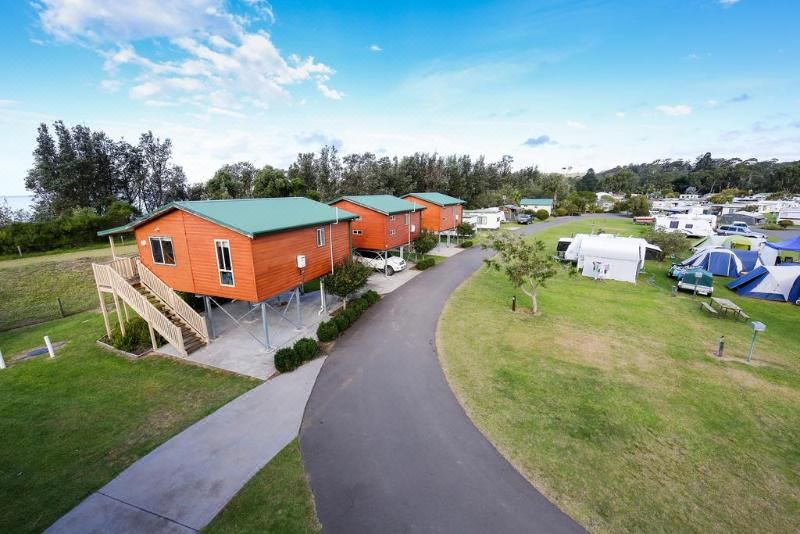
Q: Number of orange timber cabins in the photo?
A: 3